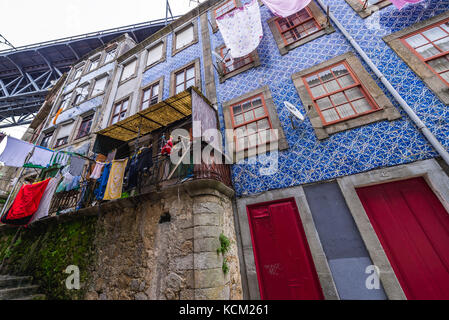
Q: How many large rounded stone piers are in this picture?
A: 1